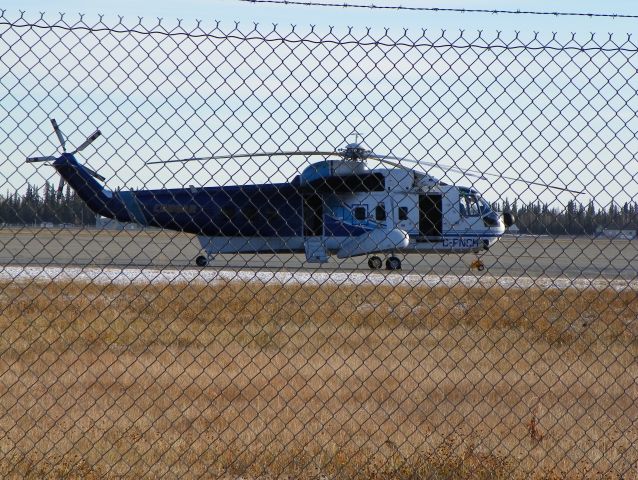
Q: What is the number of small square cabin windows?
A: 3